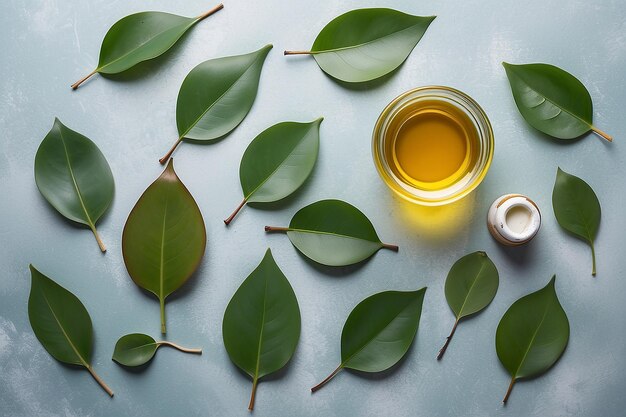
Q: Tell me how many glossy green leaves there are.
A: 15